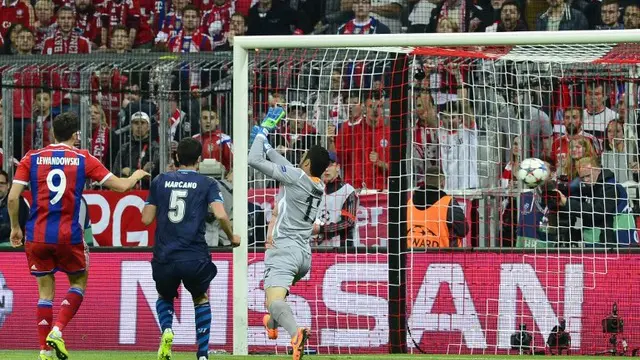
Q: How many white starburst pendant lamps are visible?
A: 0